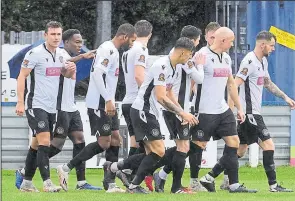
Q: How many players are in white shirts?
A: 9